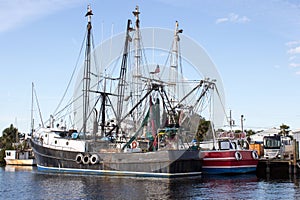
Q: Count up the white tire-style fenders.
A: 5